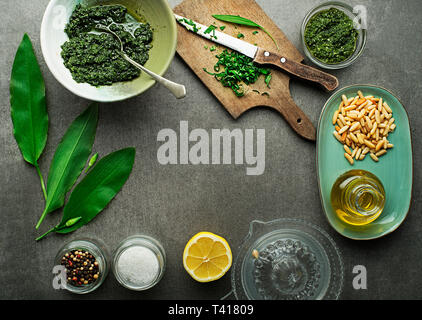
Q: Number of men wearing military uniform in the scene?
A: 0